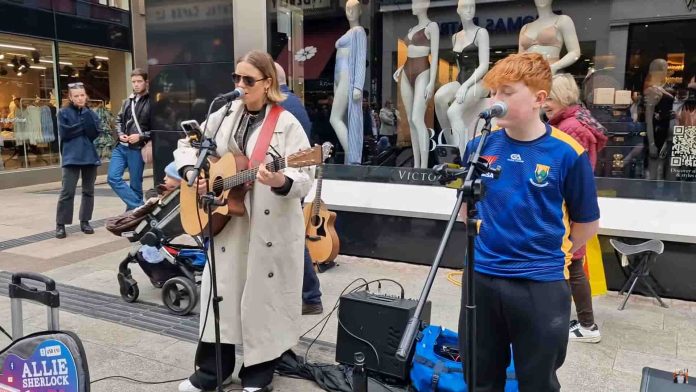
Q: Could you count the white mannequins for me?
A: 4